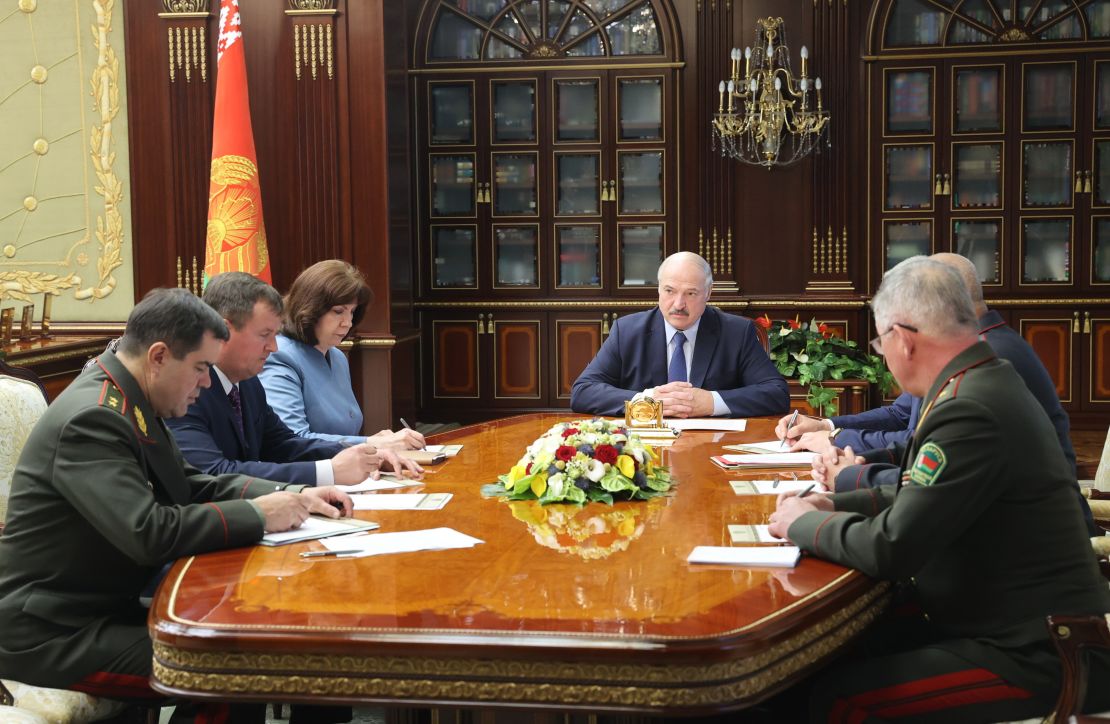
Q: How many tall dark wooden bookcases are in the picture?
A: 2